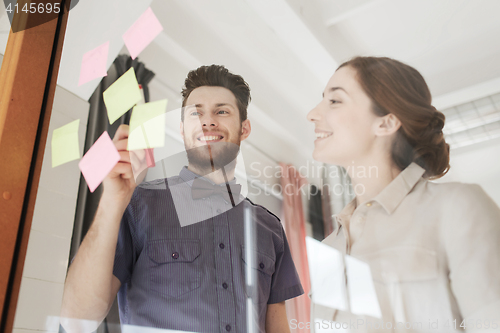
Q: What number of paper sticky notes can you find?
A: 6